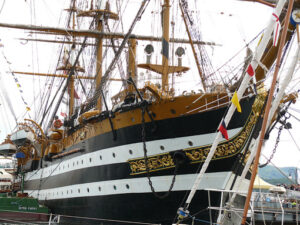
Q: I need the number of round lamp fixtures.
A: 2